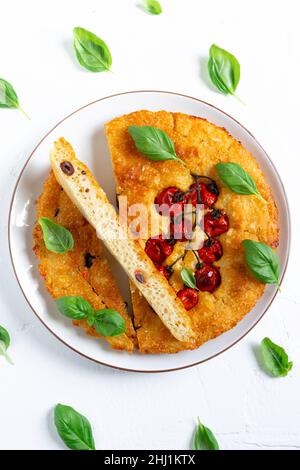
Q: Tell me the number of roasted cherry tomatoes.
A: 9